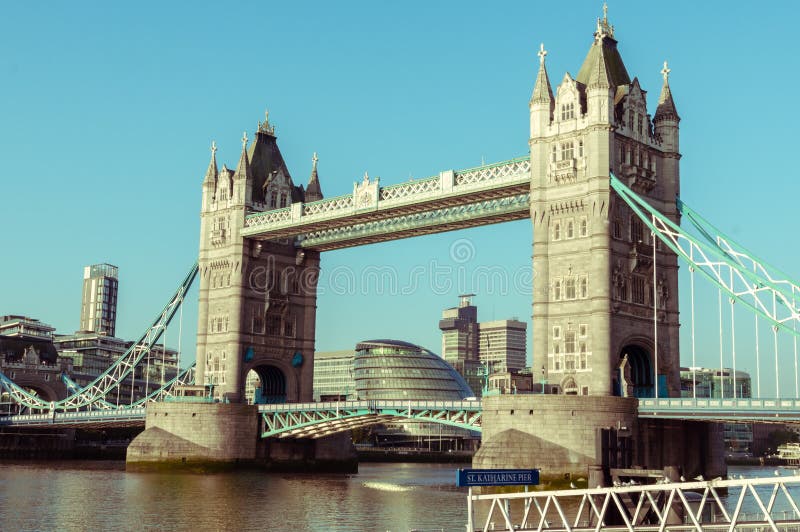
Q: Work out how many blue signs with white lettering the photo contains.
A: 1